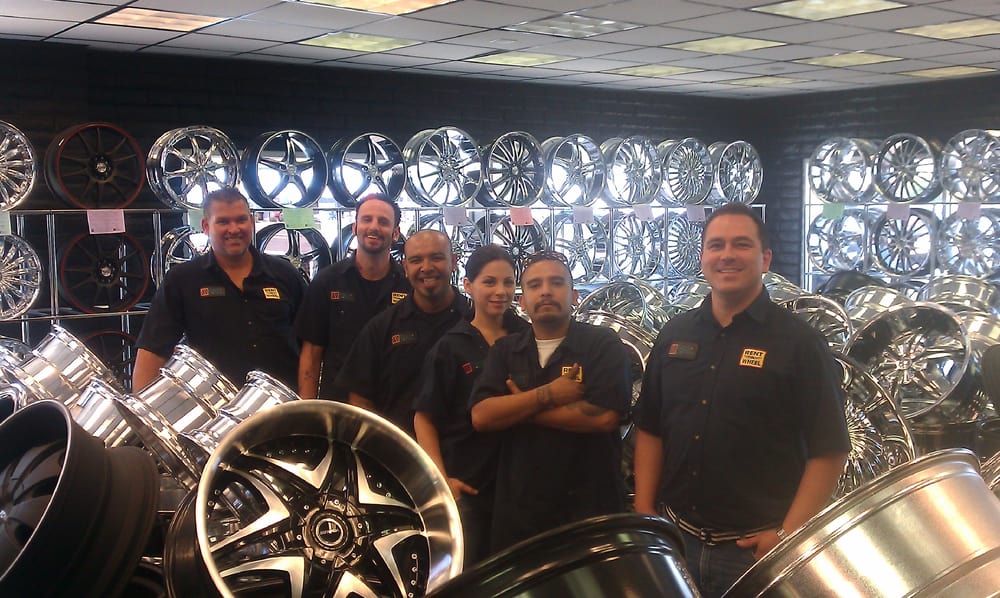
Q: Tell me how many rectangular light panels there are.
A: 12